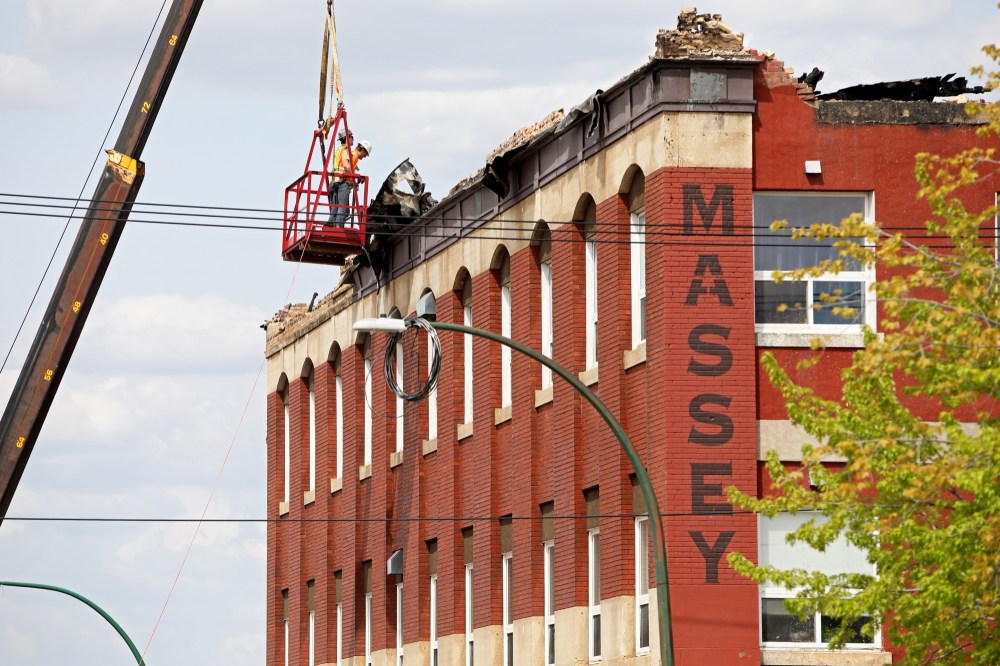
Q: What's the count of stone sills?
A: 13